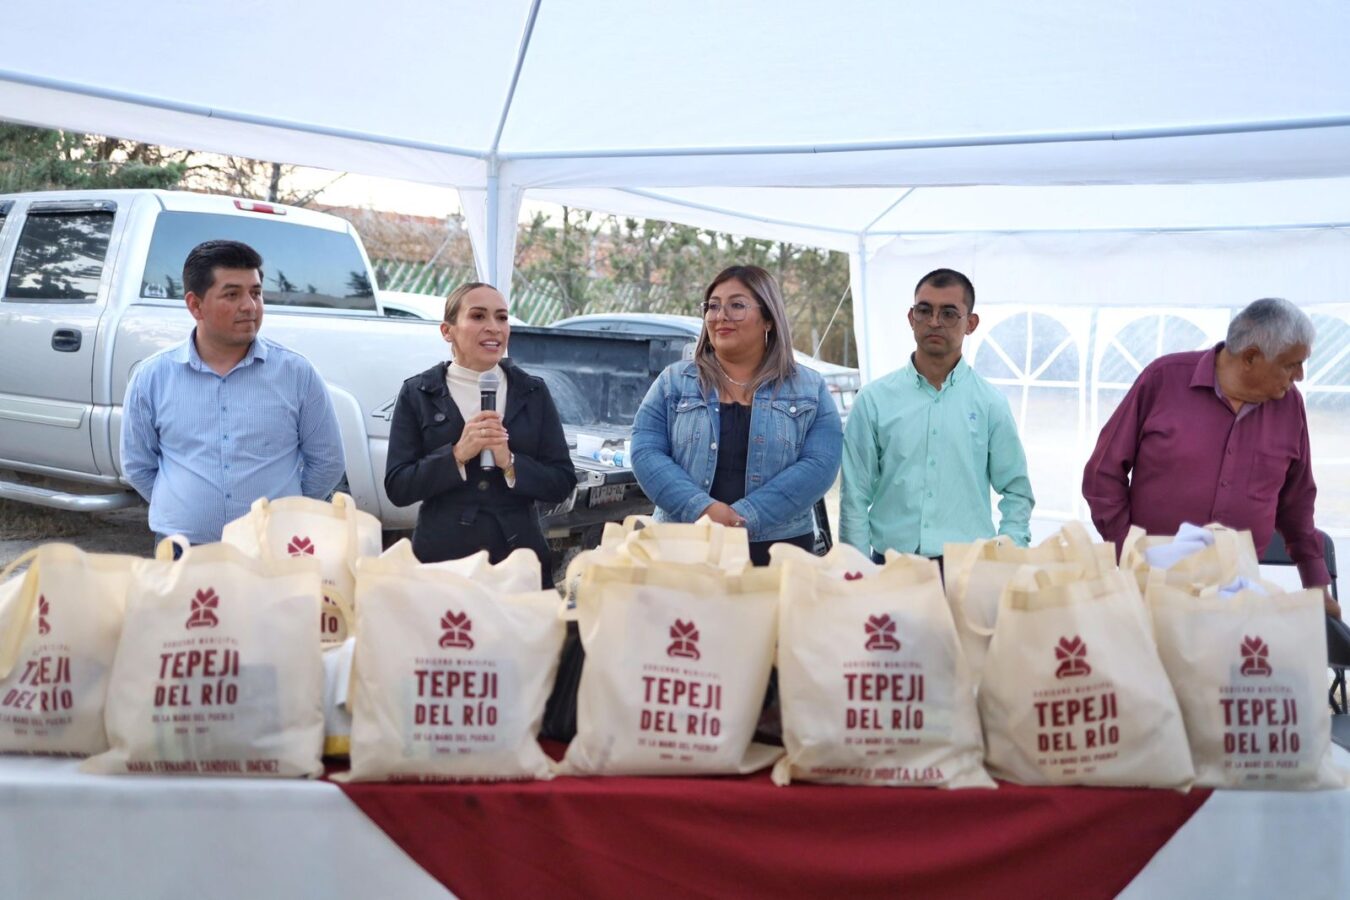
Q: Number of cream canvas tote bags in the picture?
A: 13